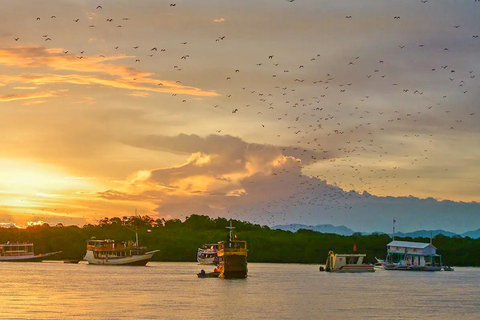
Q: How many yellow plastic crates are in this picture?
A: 0